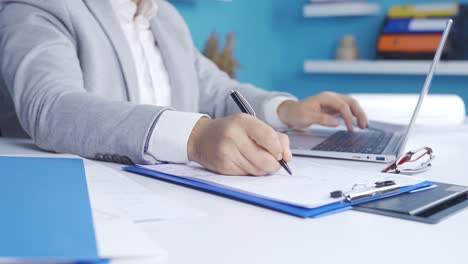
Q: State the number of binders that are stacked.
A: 3